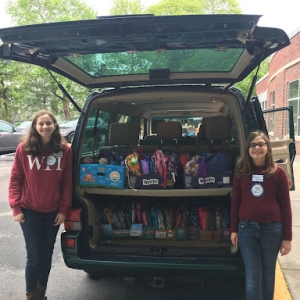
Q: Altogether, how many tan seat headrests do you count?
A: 3